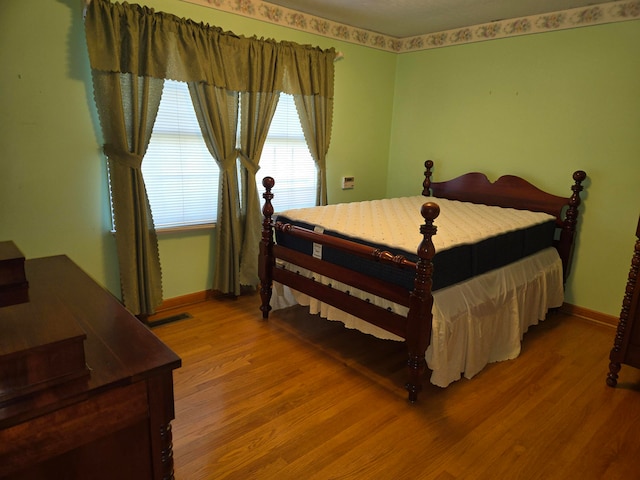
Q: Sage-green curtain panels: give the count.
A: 4